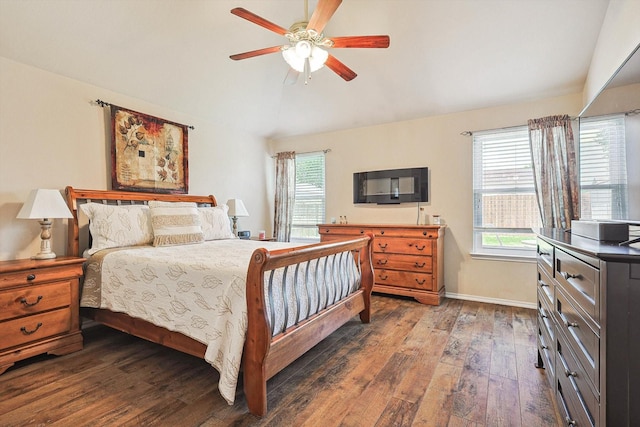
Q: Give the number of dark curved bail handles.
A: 8